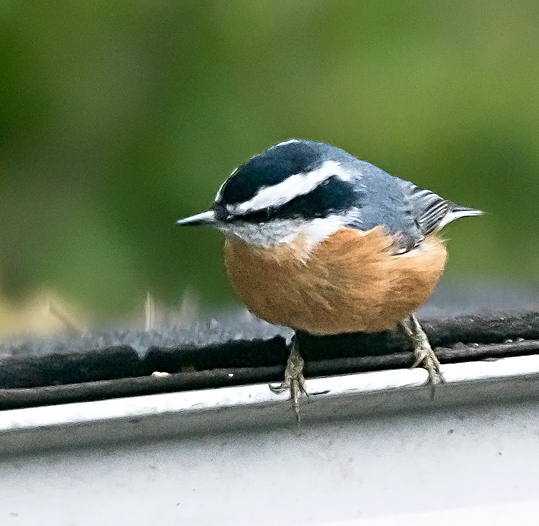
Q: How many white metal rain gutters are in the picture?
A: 1